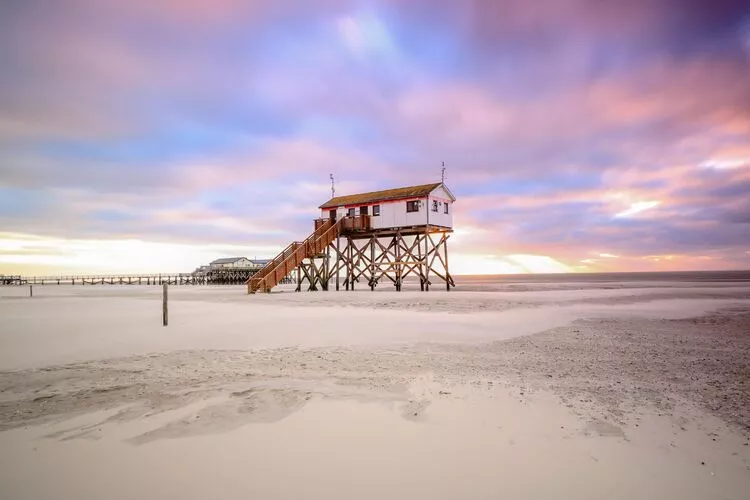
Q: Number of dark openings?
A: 7